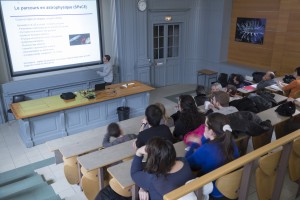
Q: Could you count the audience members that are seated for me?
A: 13